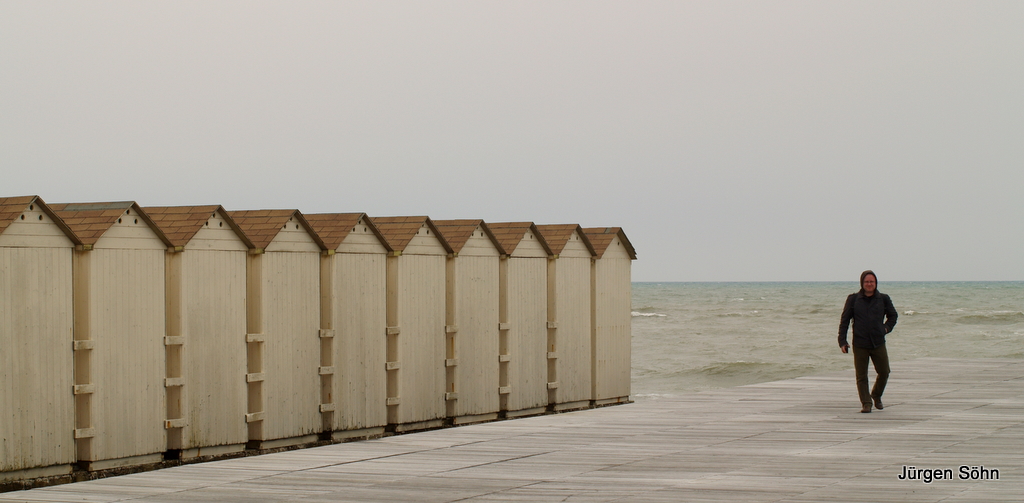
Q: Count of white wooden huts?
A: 10